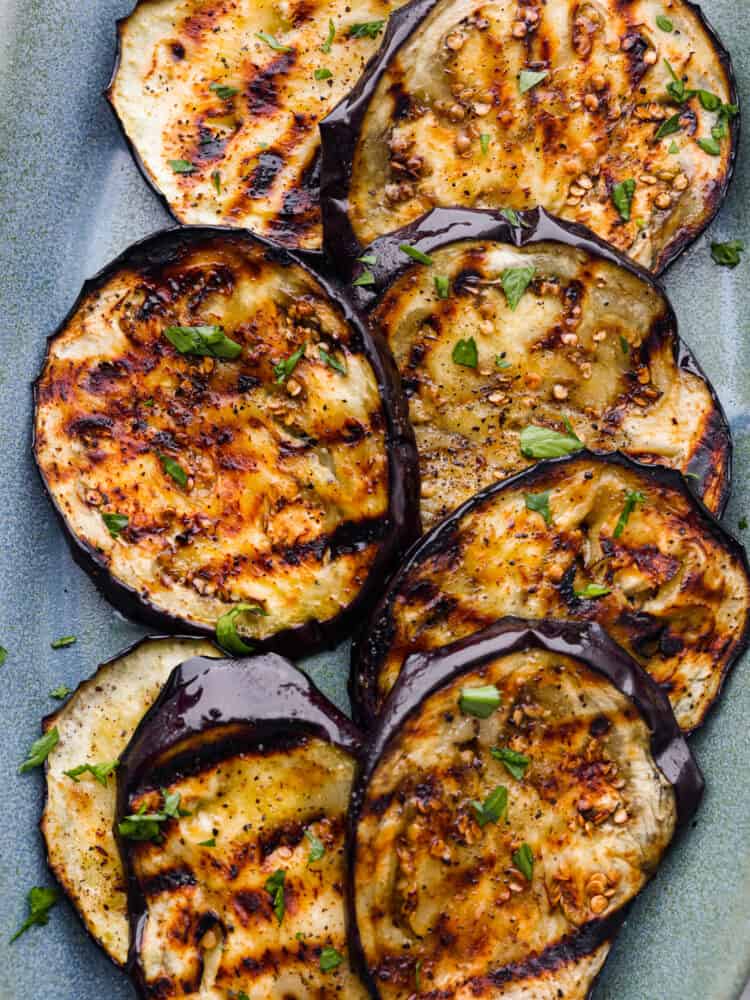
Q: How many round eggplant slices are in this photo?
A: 8